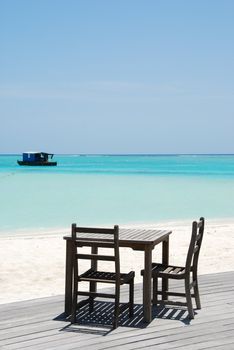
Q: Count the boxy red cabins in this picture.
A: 0